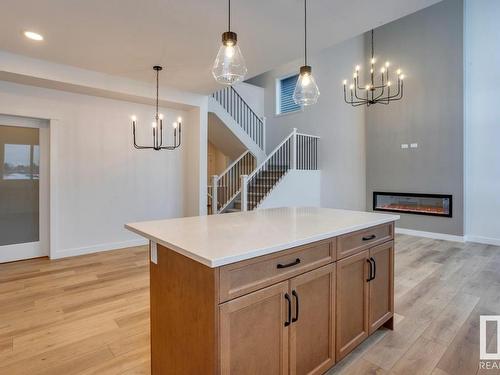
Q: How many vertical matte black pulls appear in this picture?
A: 4